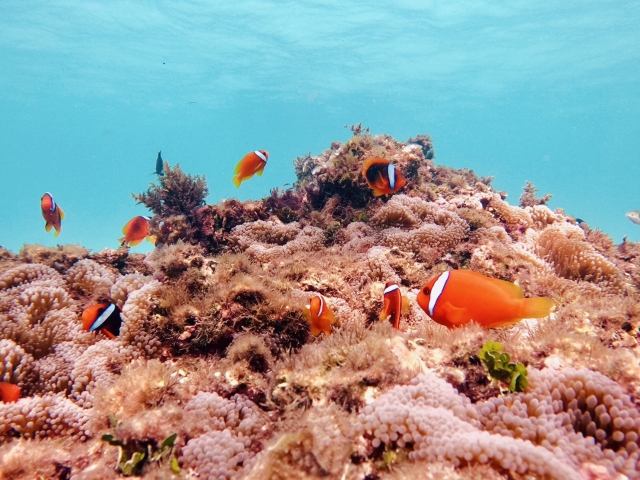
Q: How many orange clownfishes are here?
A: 9